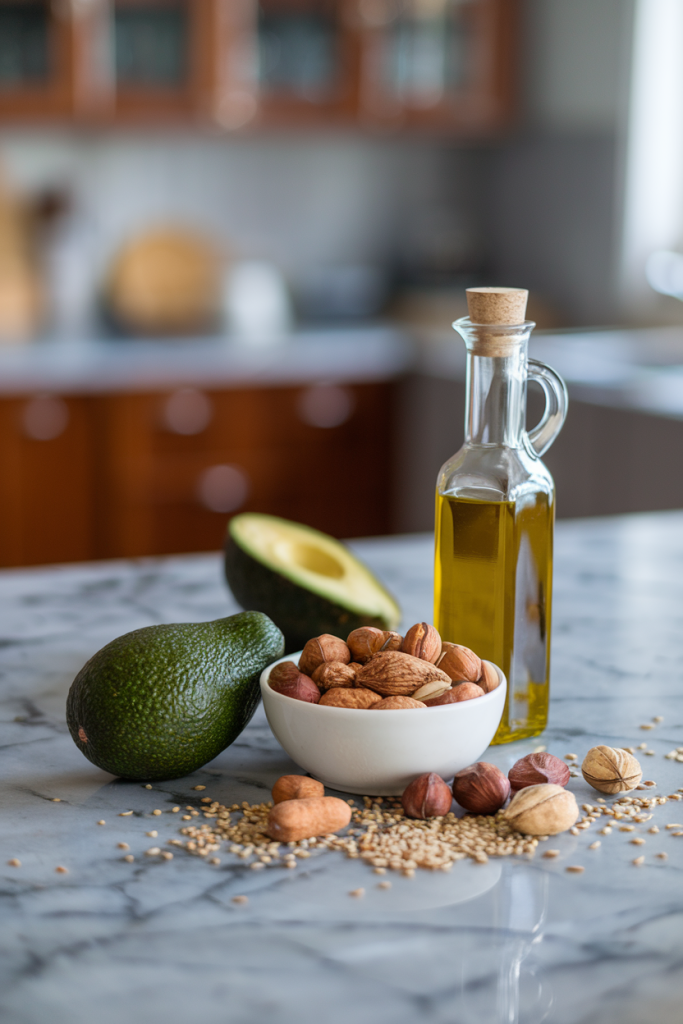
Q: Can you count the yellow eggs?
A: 0